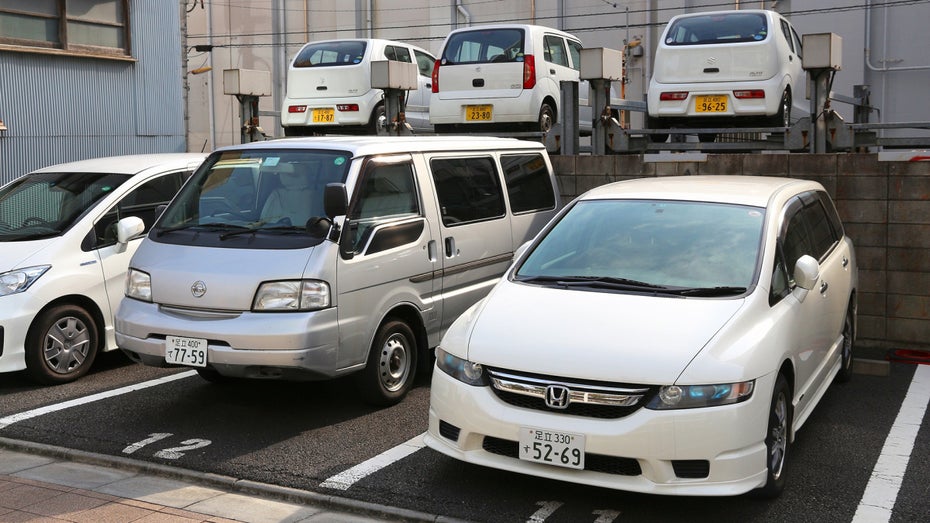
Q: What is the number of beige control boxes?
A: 4